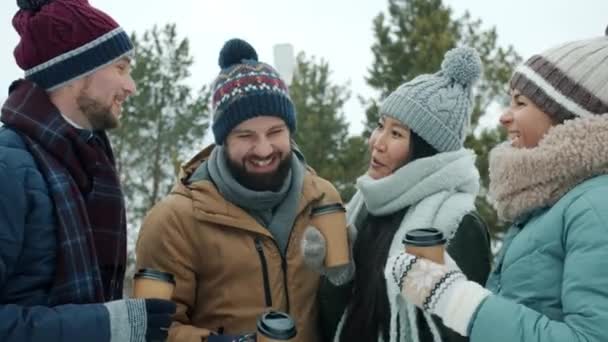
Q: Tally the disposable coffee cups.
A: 4